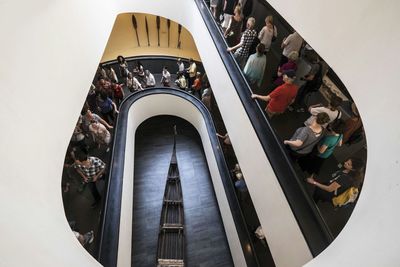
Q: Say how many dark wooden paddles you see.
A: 5